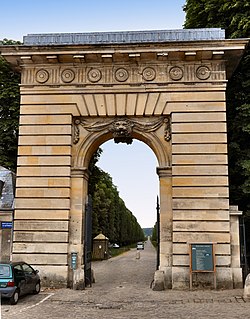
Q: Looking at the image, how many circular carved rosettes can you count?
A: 7